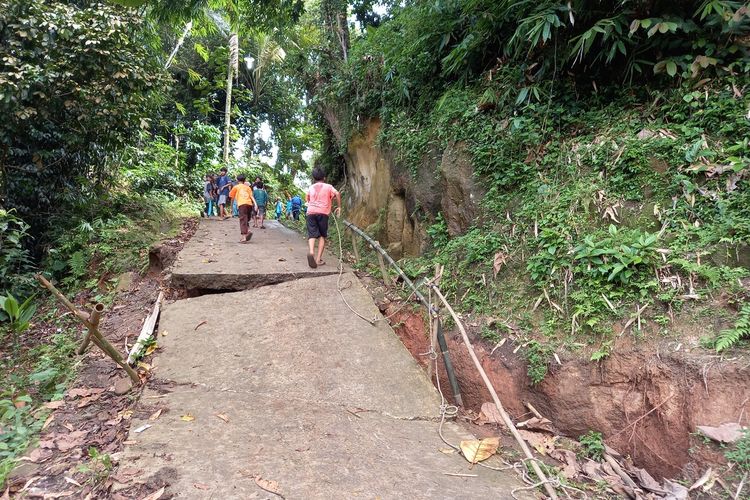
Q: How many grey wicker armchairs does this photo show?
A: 0